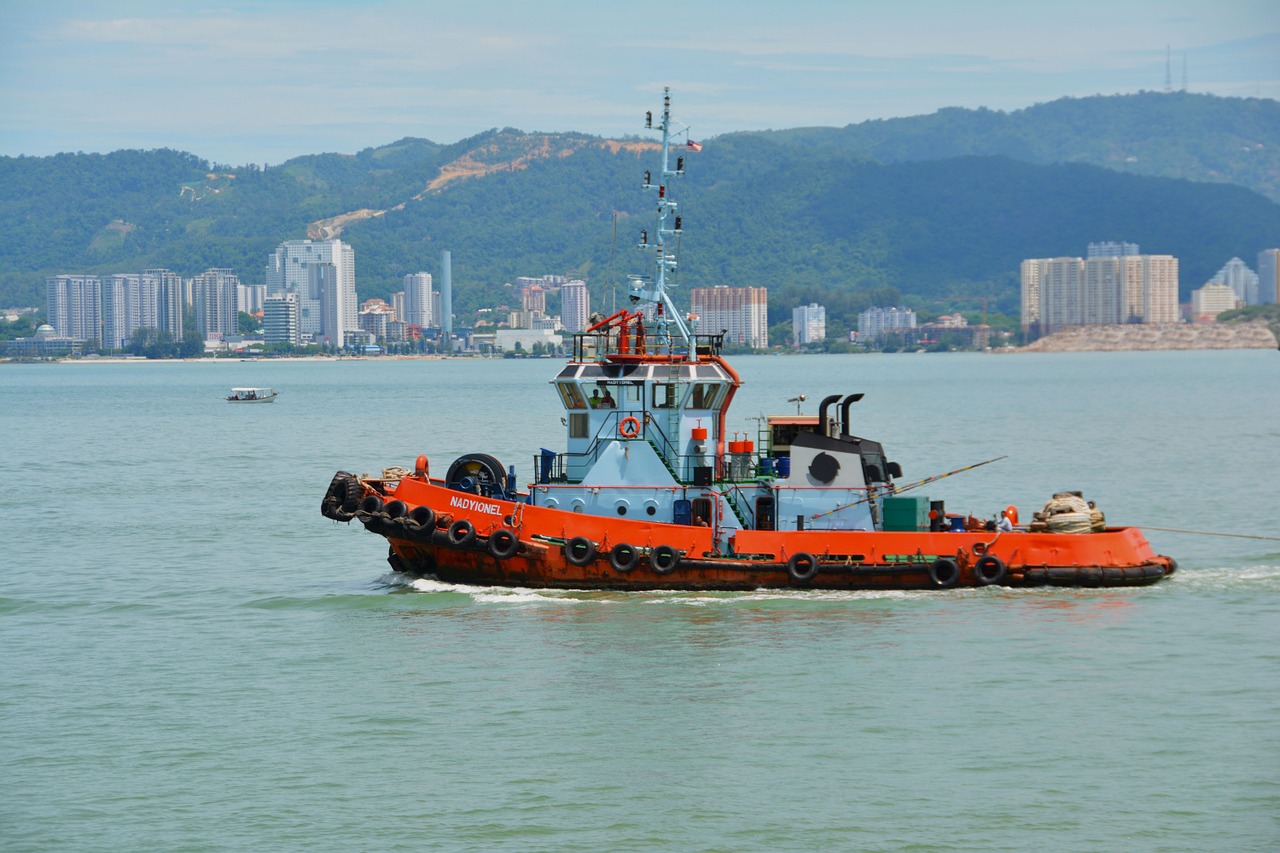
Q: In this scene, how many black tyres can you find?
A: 12